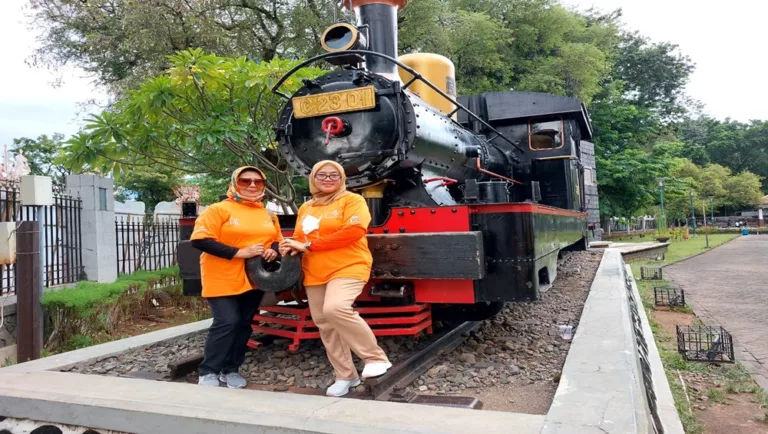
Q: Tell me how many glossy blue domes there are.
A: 0